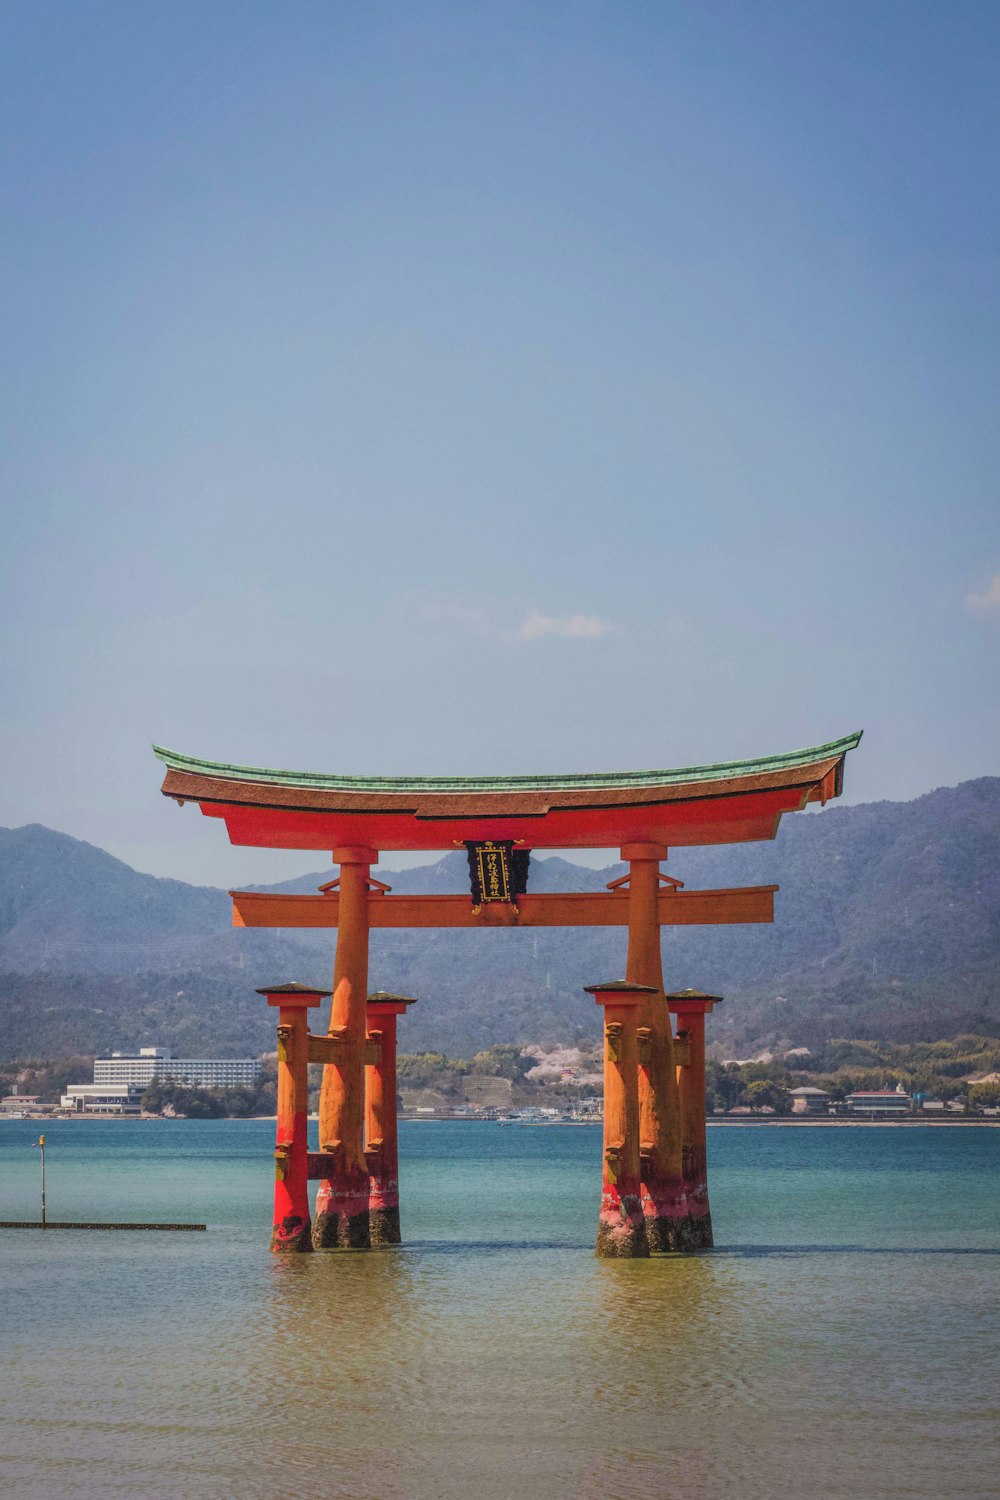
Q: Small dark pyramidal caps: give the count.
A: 4